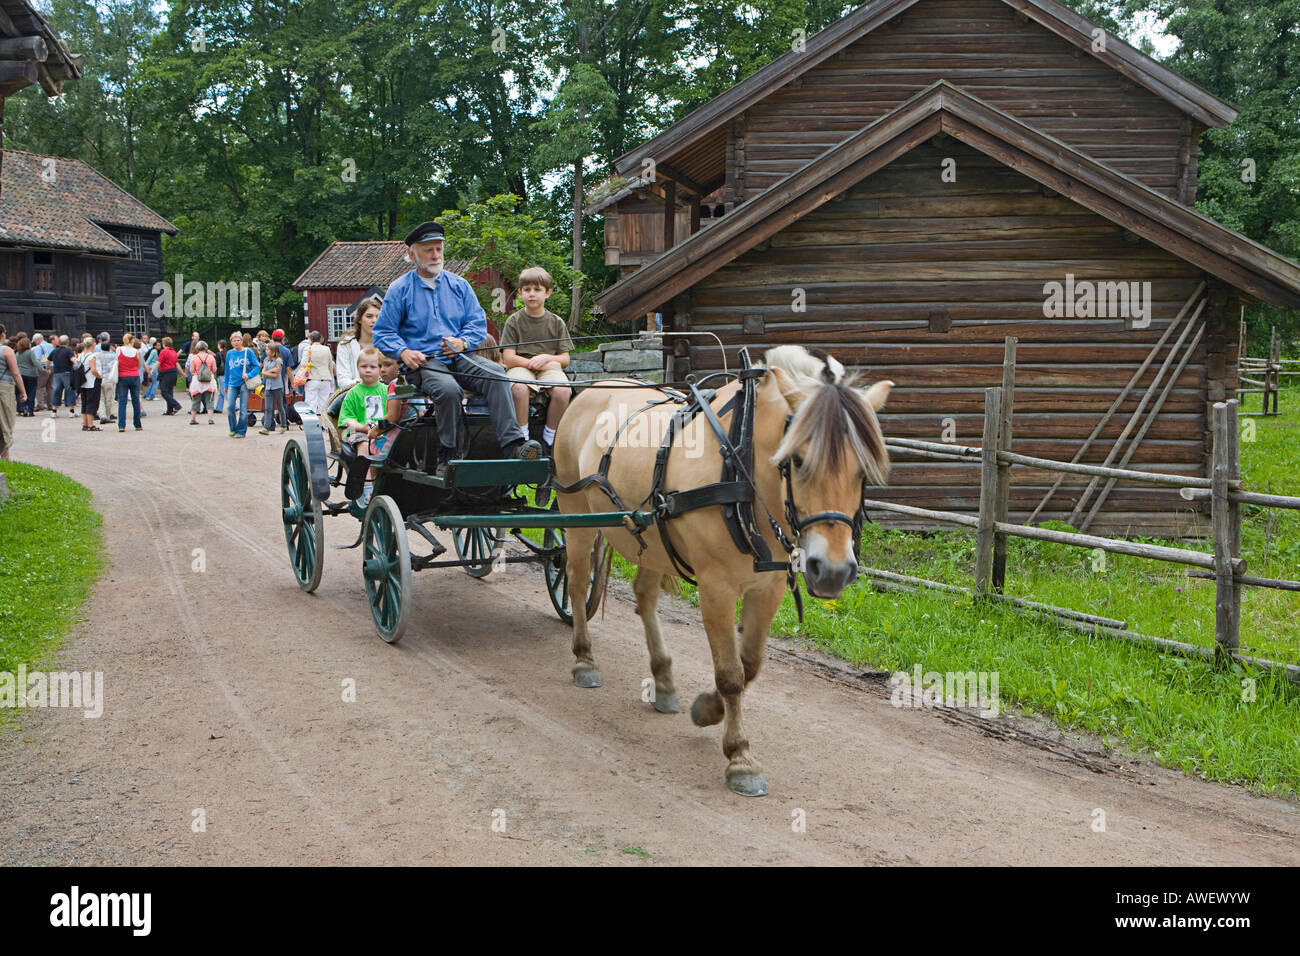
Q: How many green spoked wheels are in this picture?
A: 4